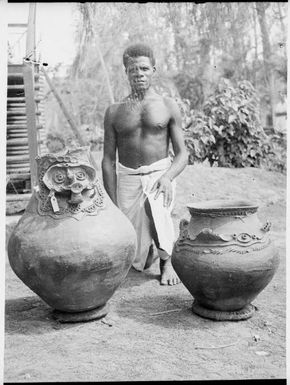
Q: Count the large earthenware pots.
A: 2